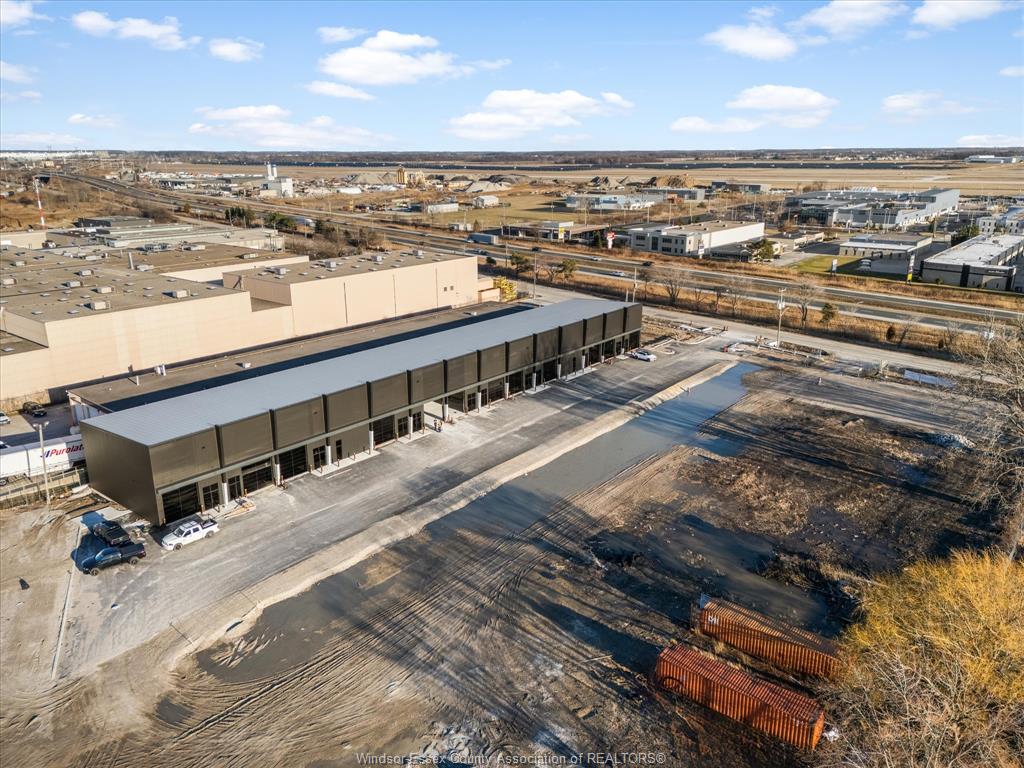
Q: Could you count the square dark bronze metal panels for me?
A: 14